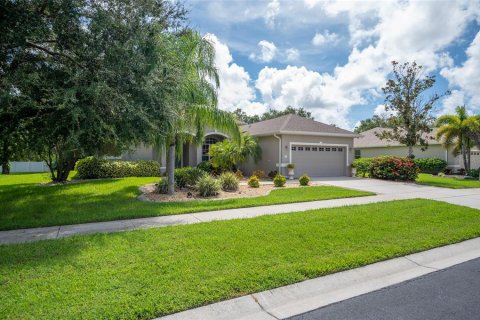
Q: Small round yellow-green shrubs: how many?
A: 3